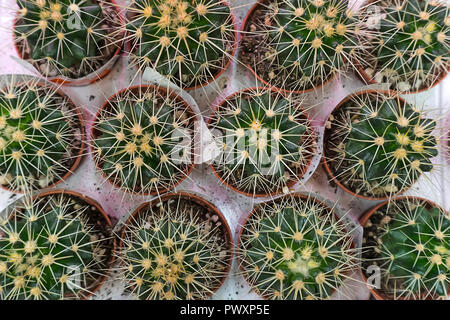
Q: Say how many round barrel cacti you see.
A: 12